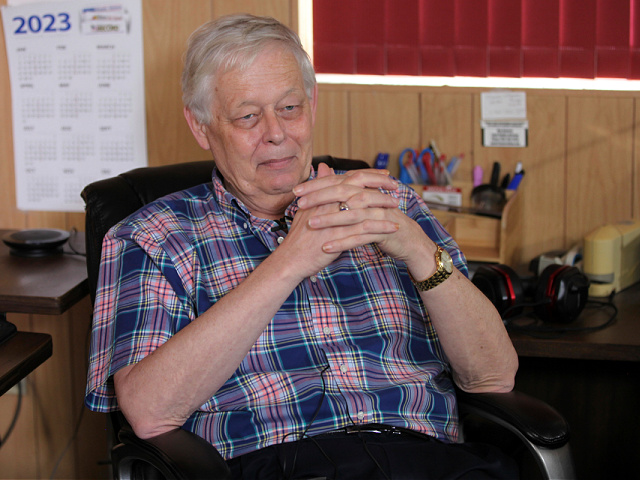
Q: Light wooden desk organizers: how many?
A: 1